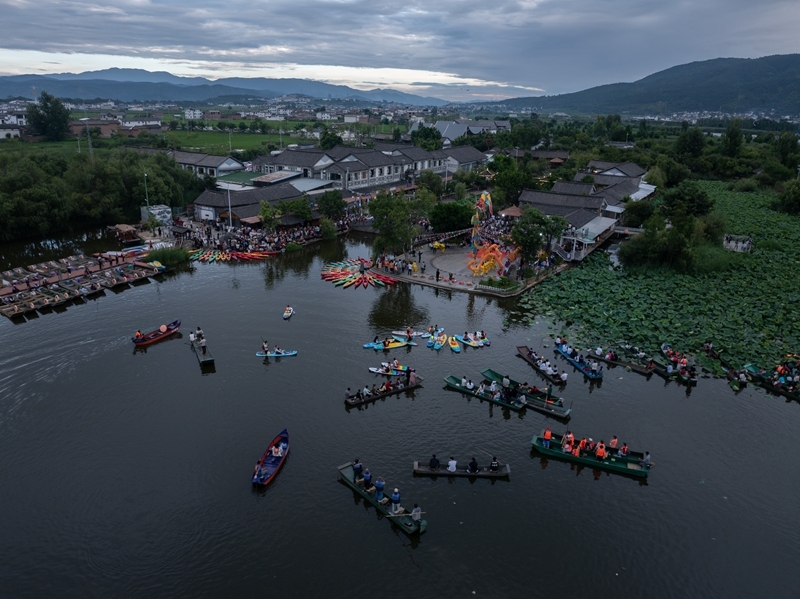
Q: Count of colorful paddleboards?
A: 15